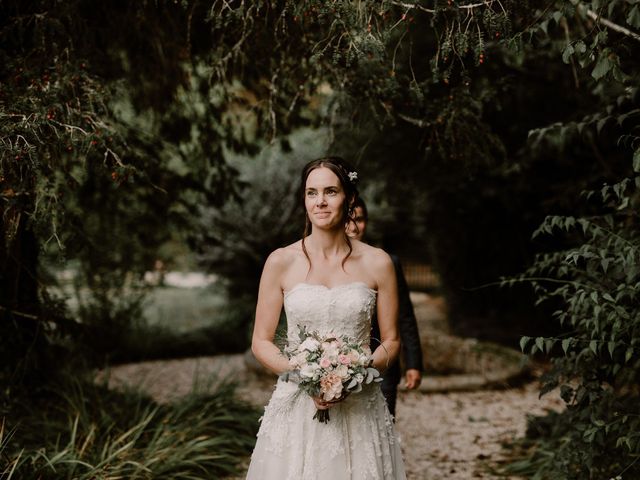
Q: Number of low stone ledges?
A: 1